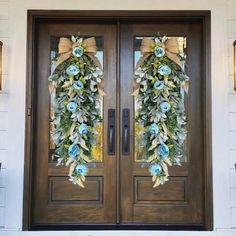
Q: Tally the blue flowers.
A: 14